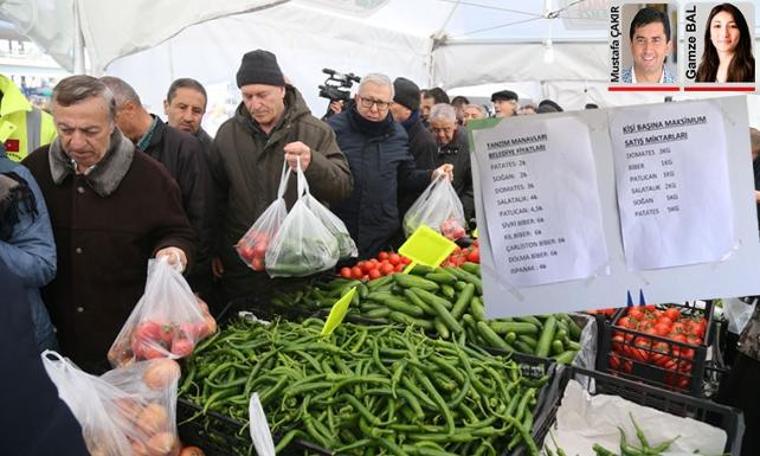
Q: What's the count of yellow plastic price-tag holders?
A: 2